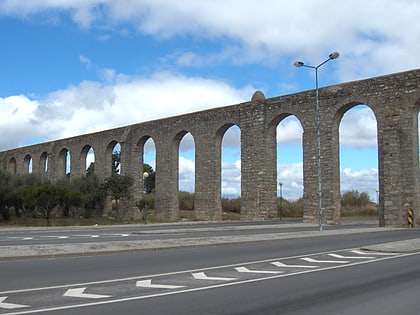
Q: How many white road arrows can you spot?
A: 9